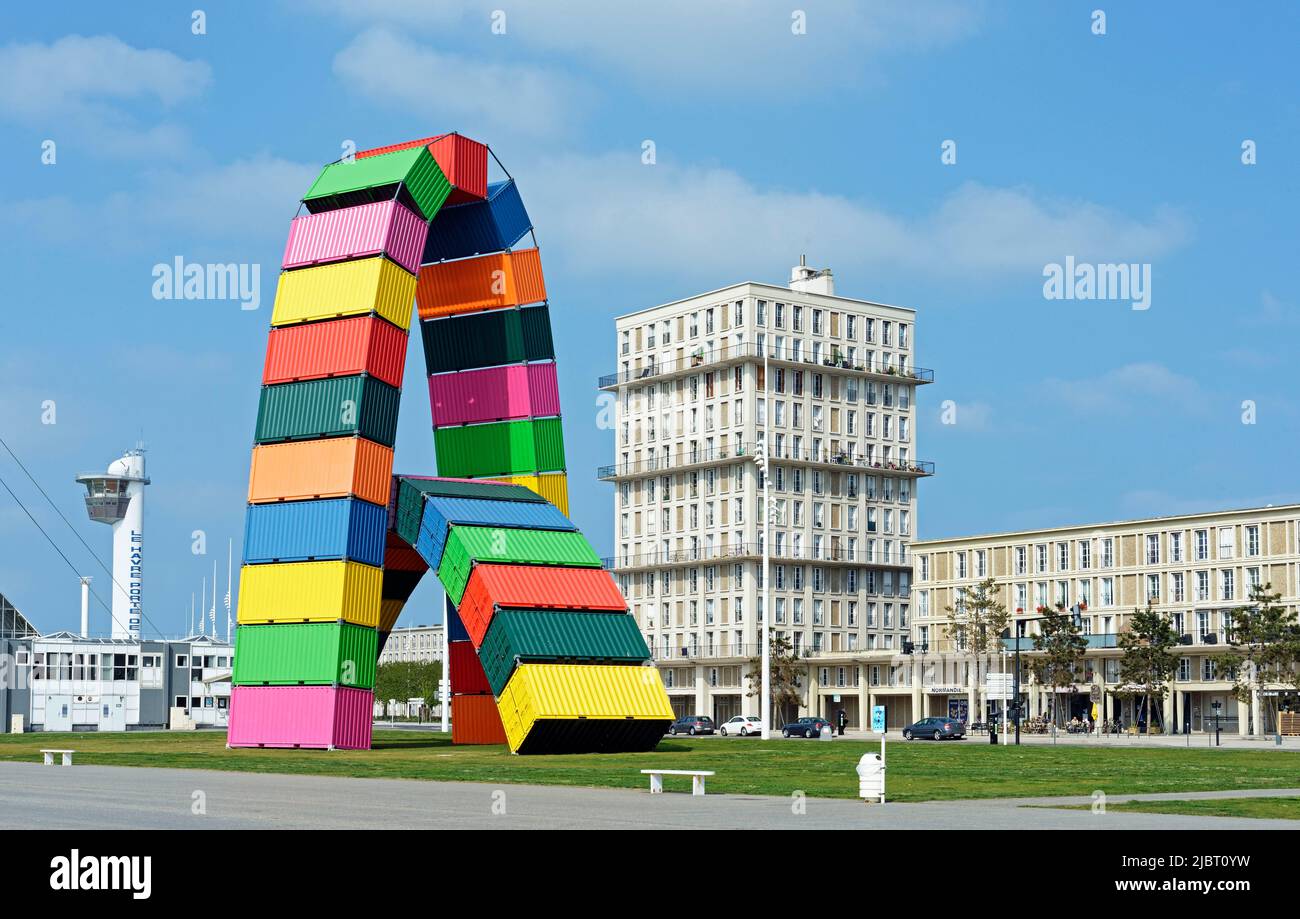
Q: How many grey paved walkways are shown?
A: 2